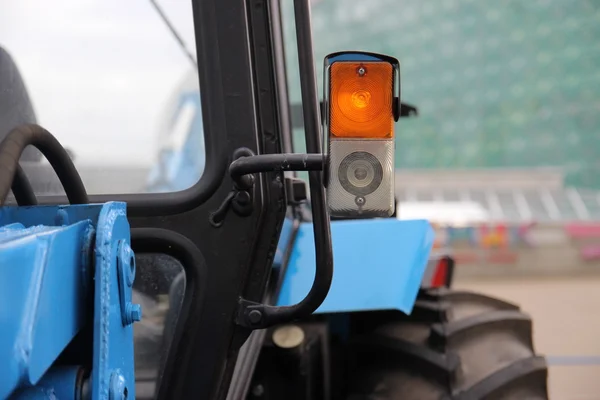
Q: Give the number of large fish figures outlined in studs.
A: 0